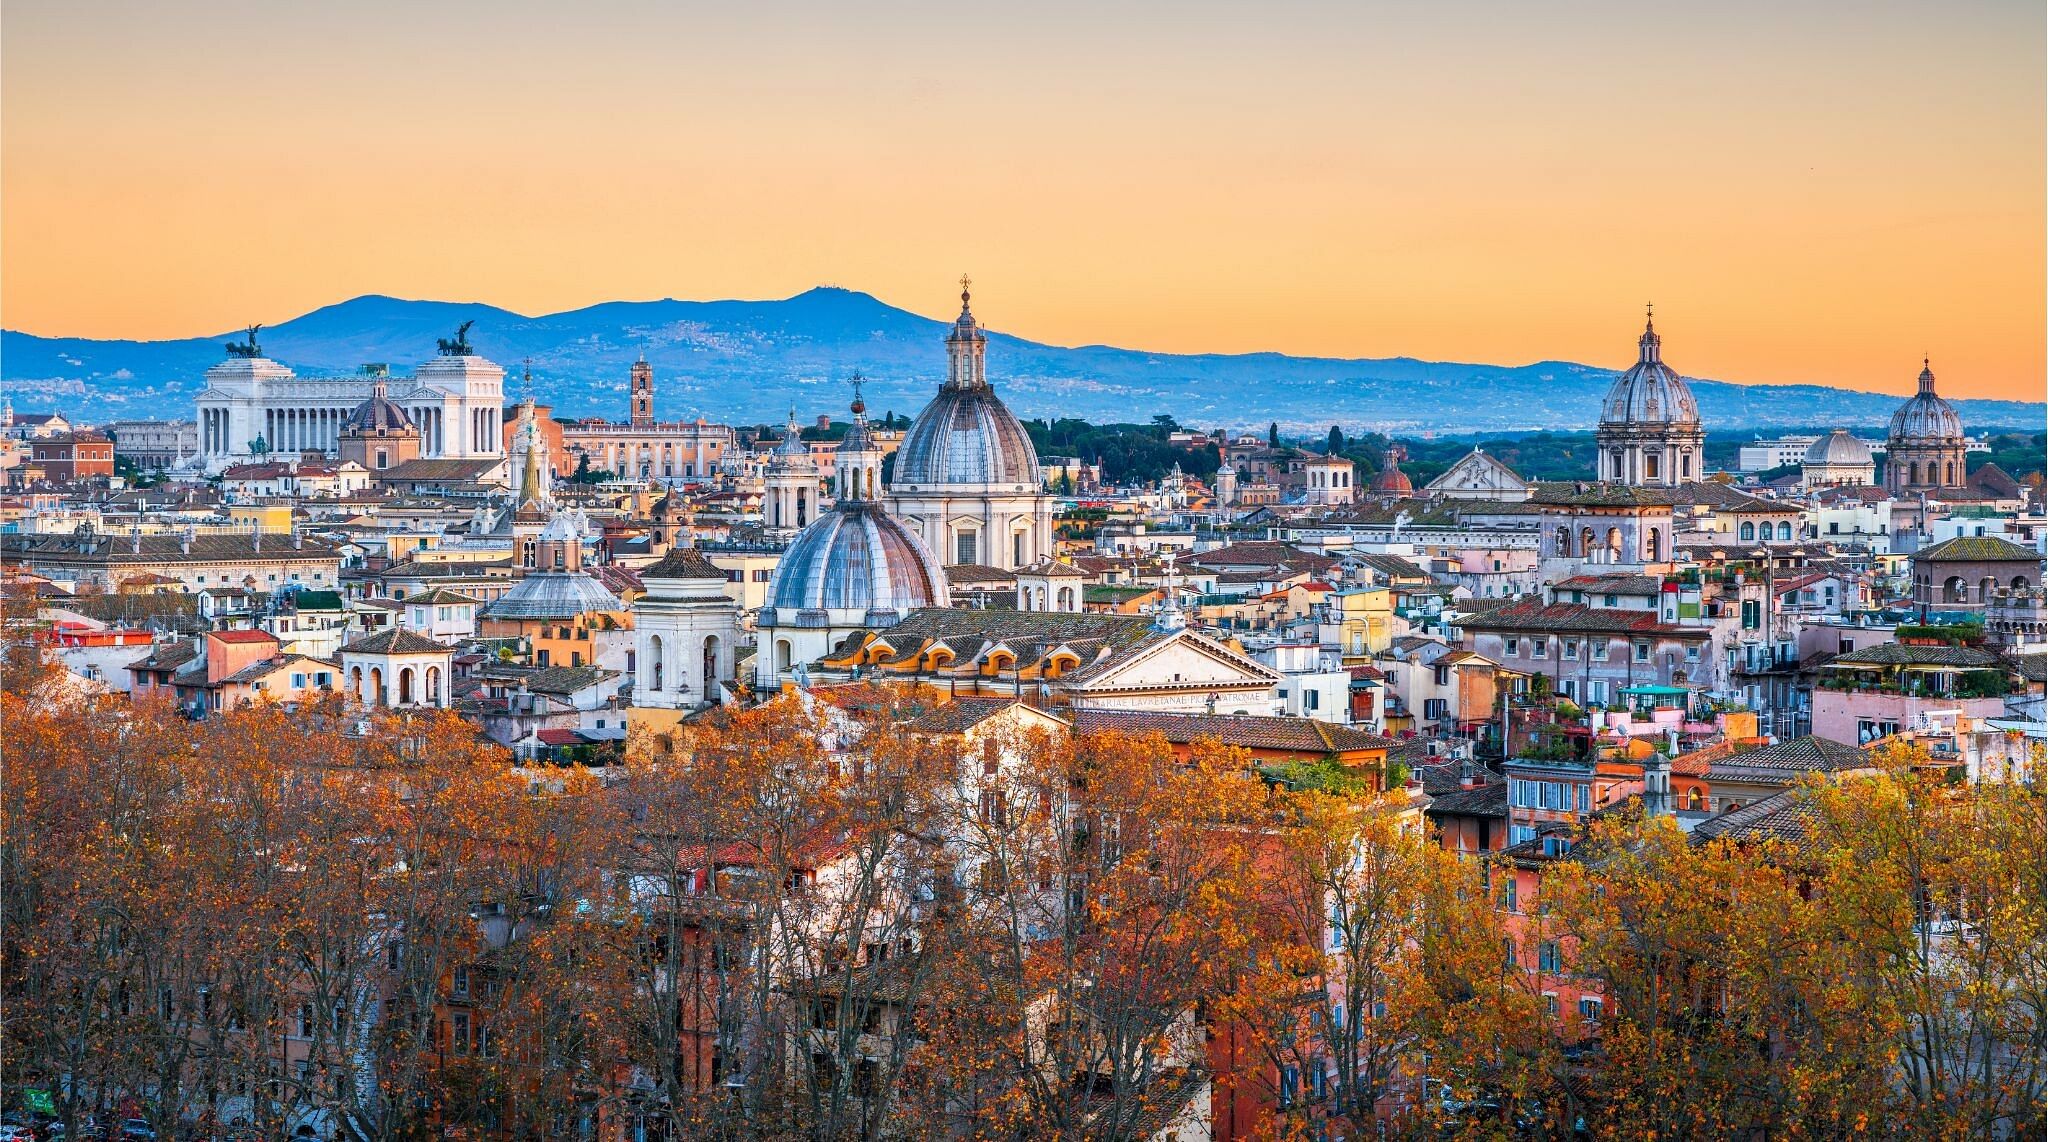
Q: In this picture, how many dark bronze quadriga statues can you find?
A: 2